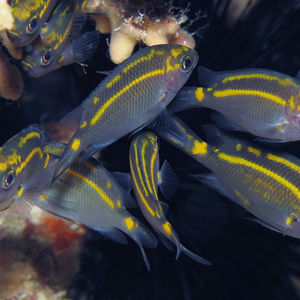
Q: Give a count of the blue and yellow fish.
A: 8